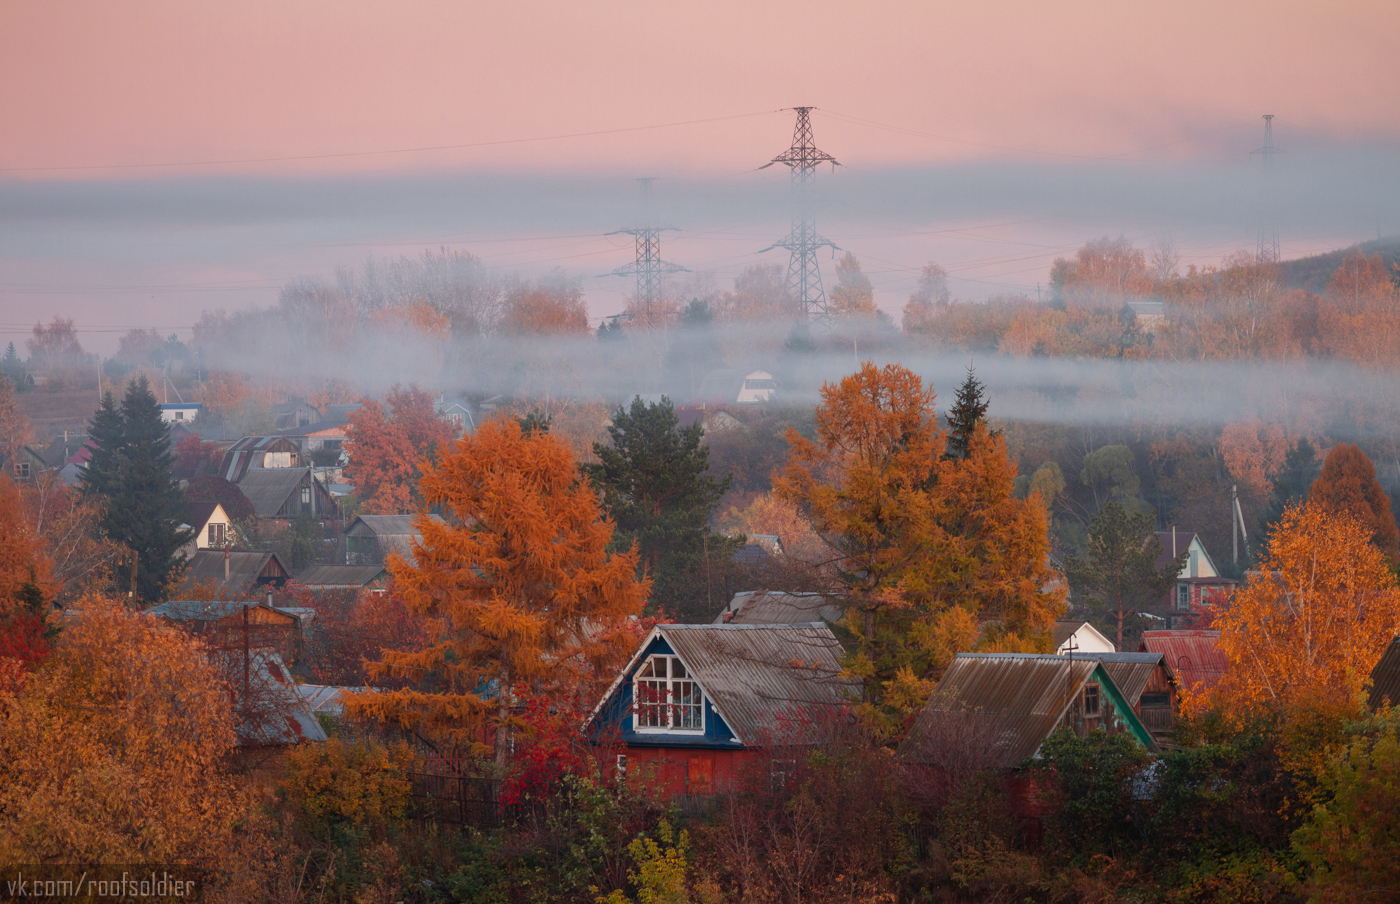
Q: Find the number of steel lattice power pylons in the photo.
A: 3